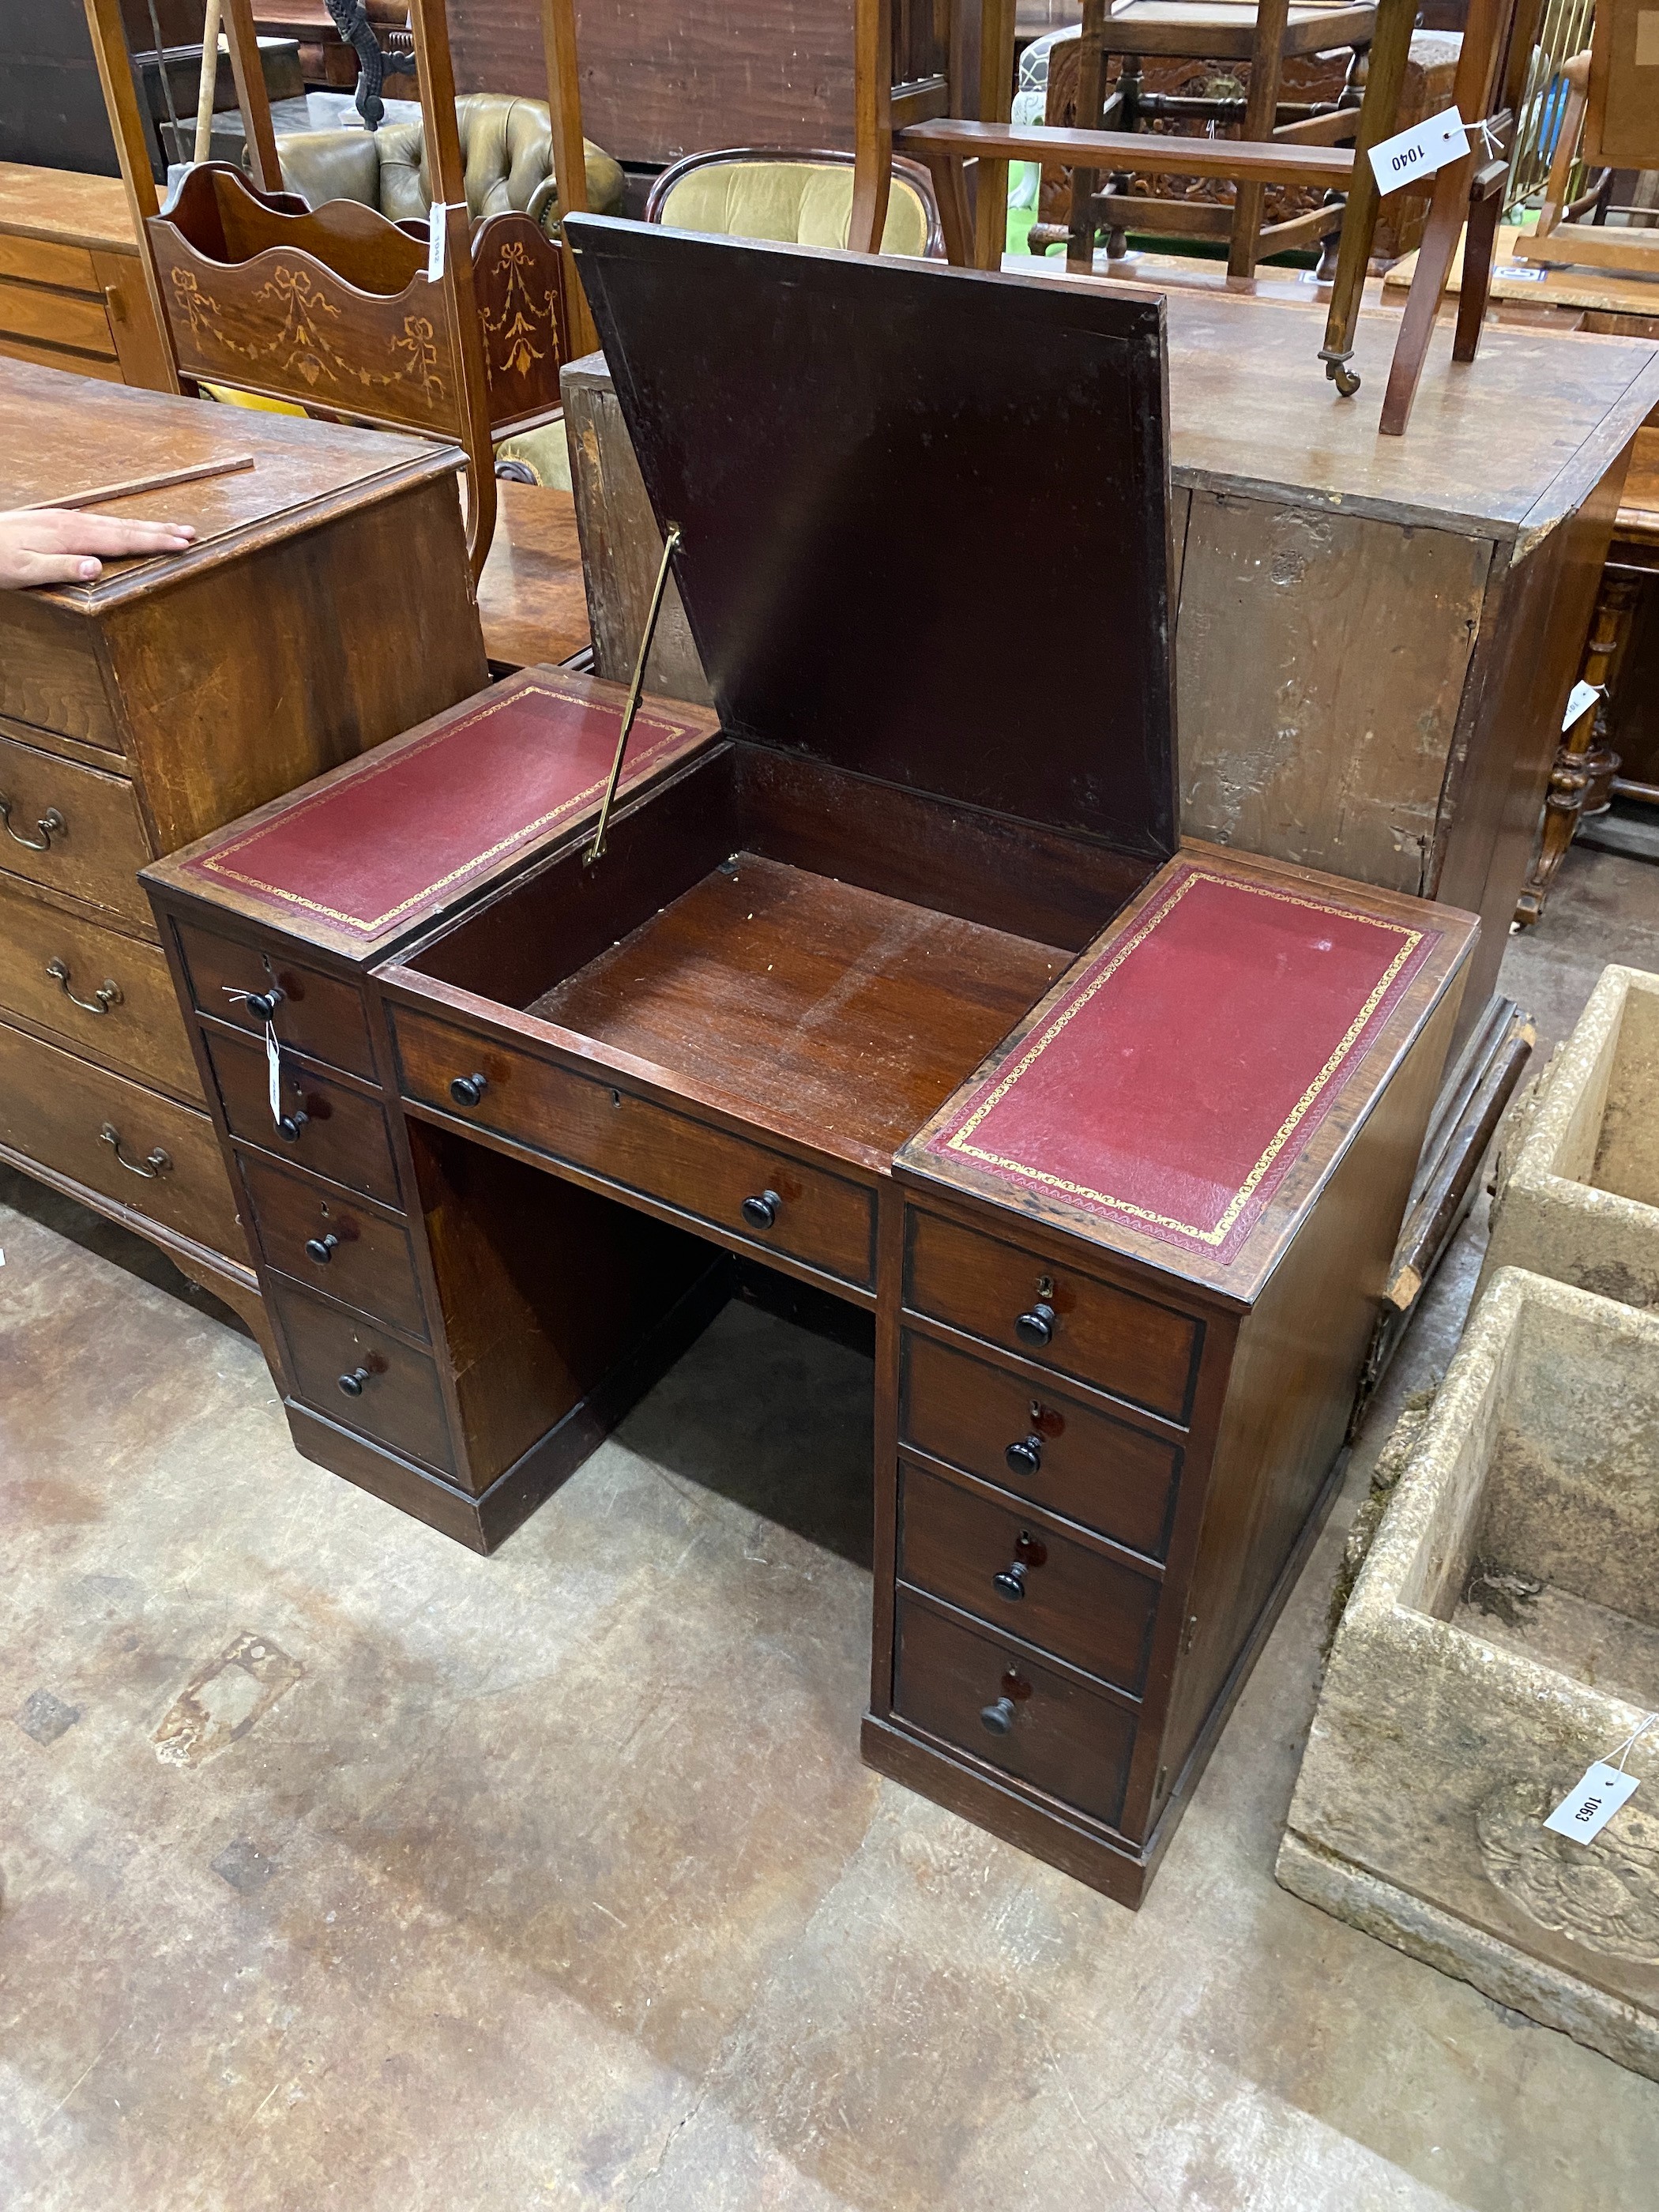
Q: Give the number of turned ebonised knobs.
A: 10